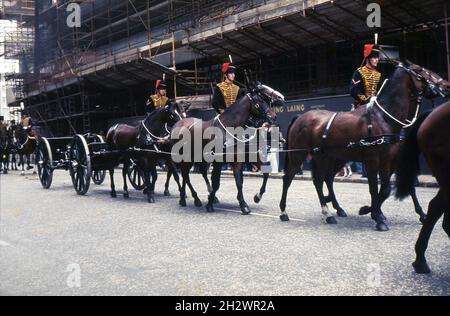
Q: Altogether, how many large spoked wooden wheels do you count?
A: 4